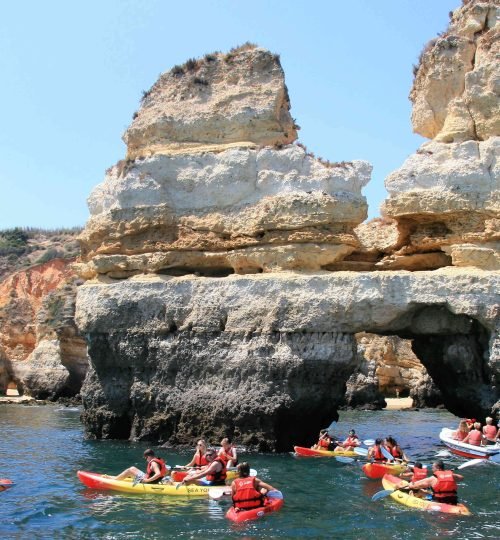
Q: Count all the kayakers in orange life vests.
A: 11